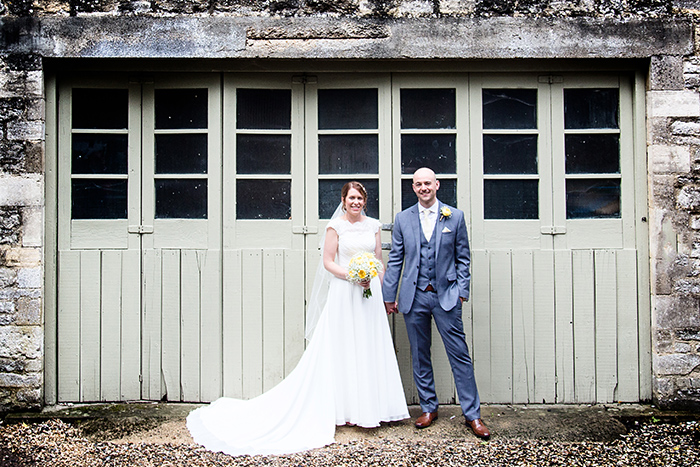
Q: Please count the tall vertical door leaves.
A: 7